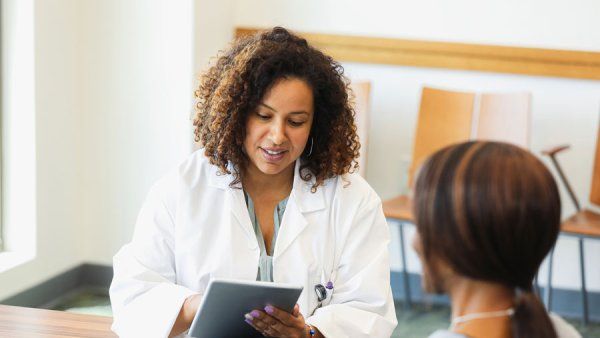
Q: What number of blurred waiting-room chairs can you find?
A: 4